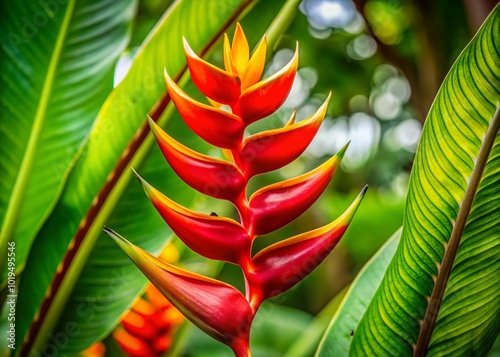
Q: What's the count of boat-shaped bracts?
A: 9